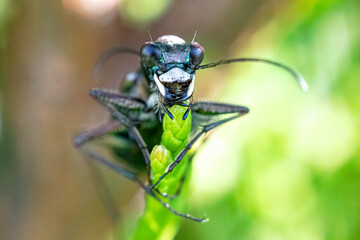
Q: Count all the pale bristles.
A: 2